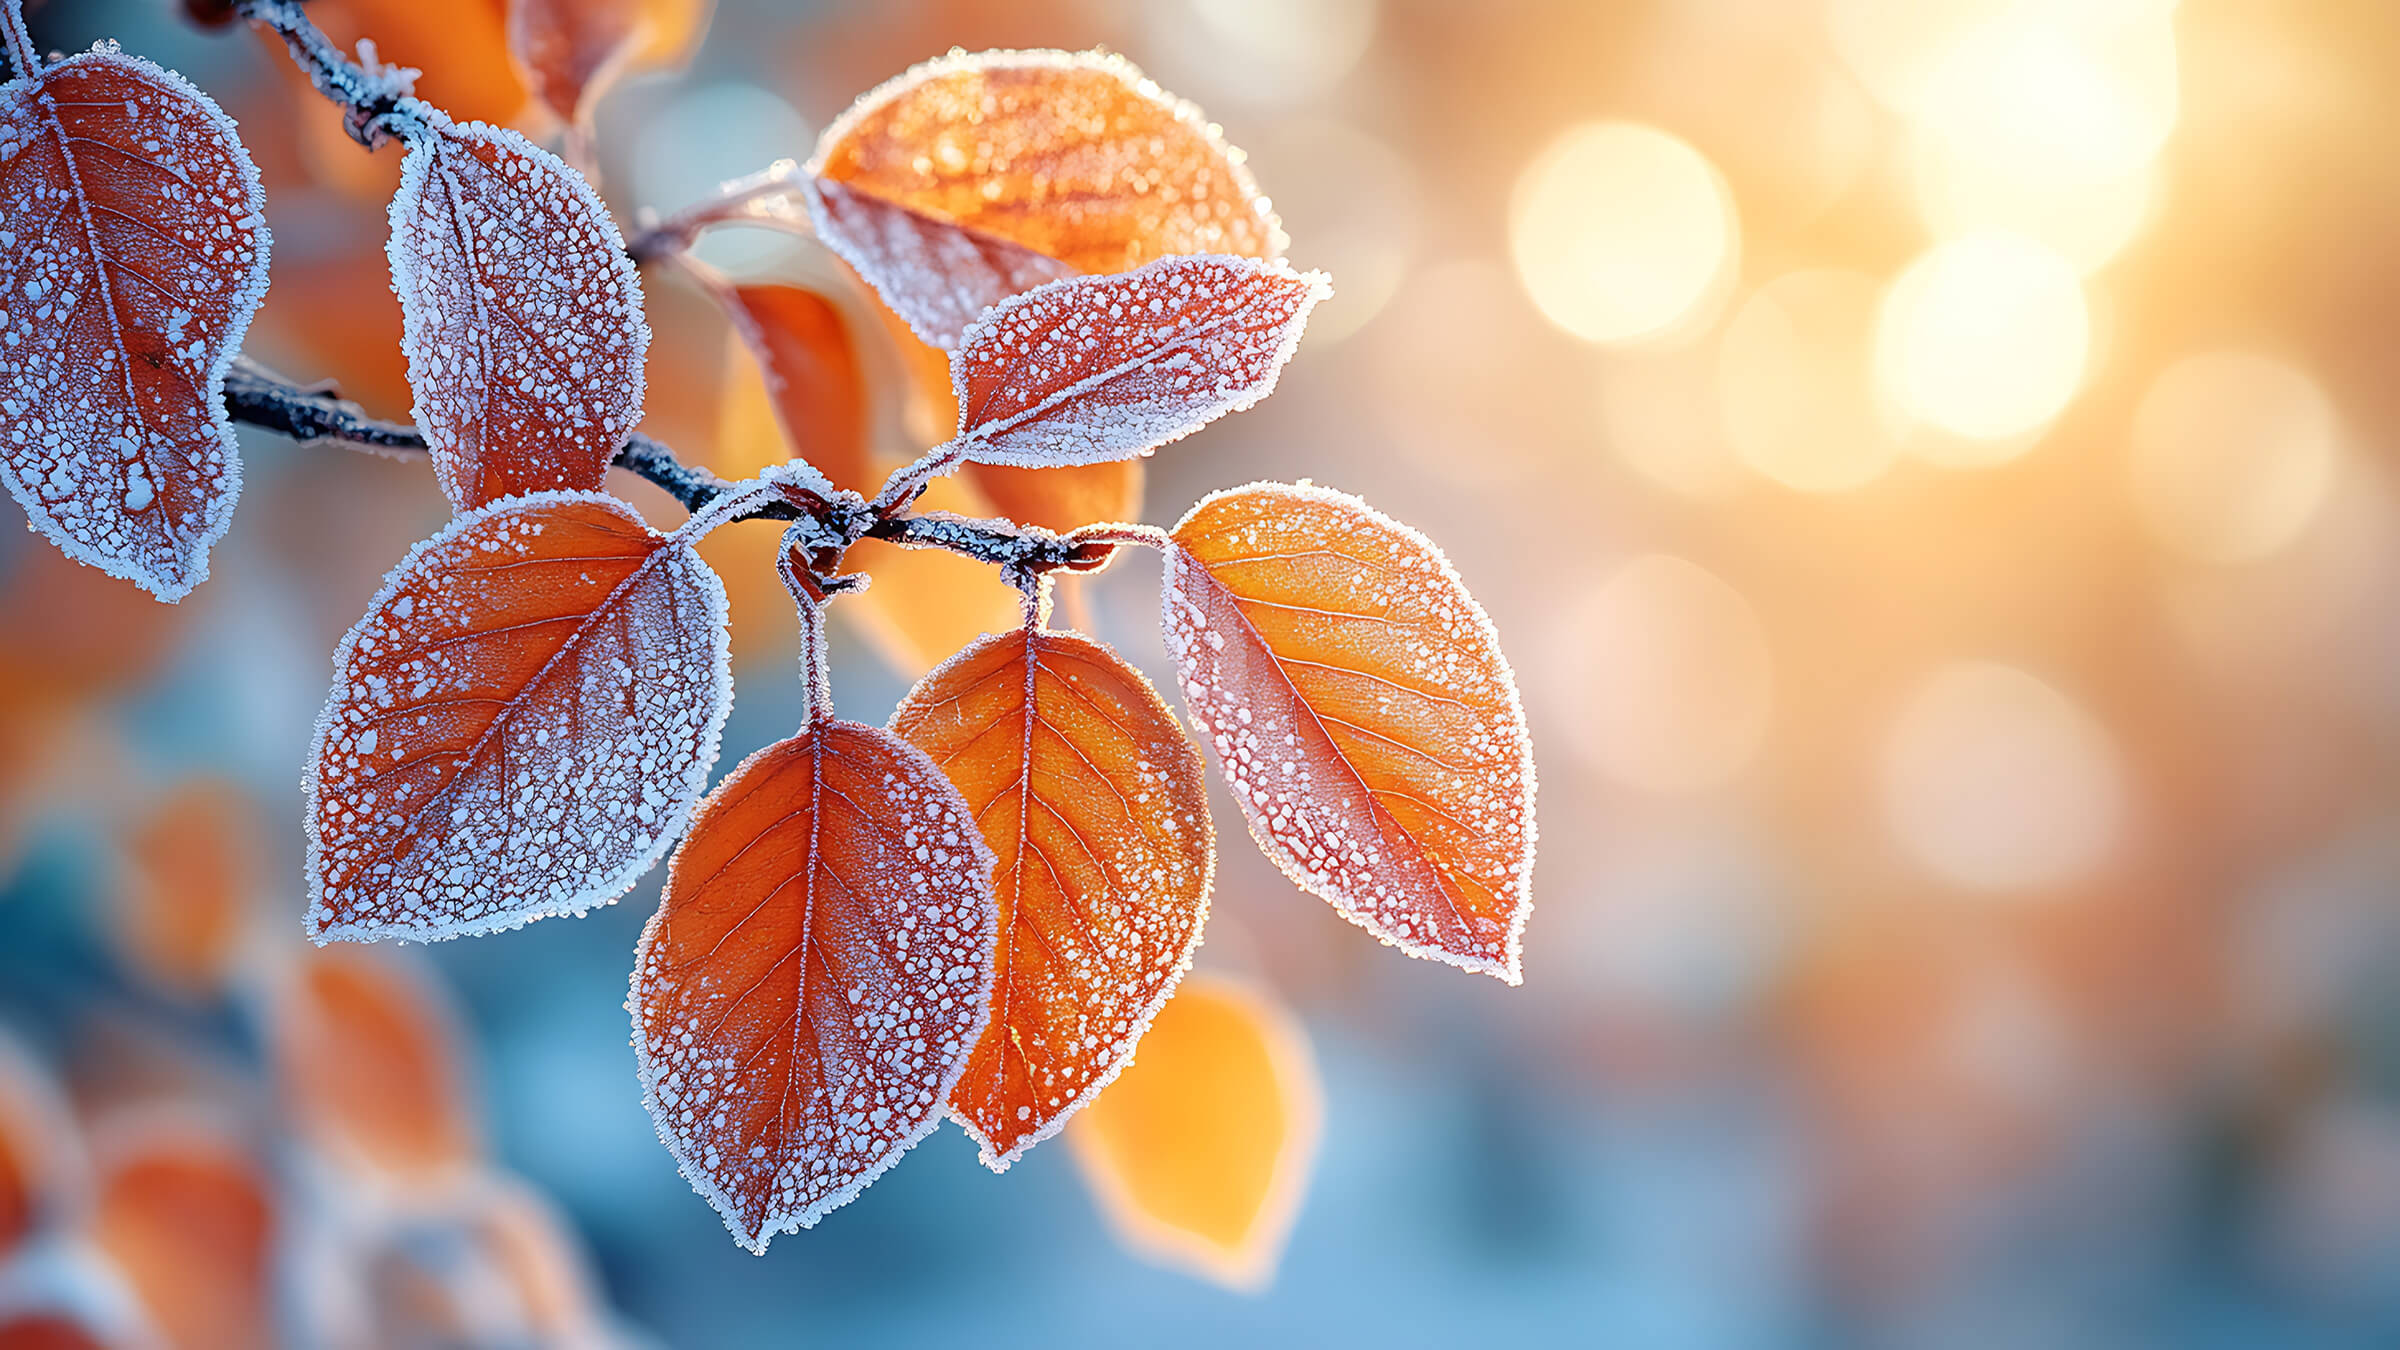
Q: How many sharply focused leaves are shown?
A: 7